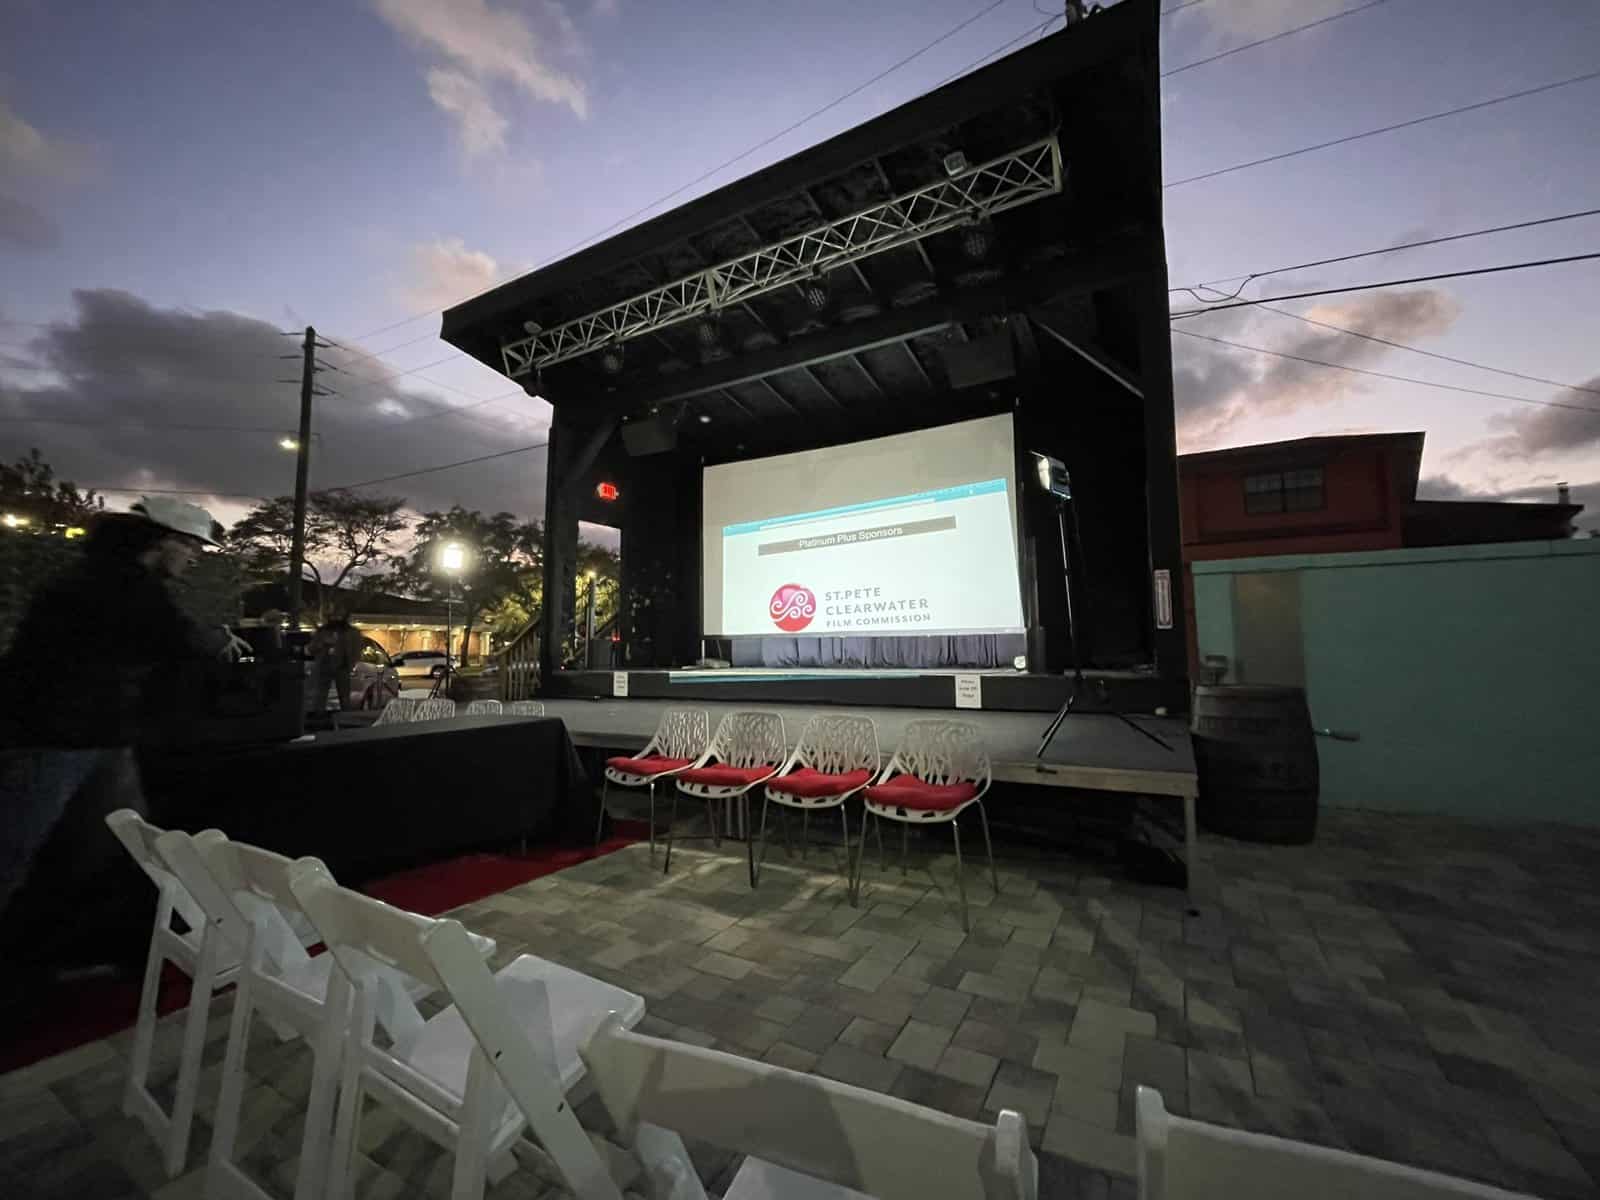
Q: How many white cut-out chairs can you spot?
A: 8